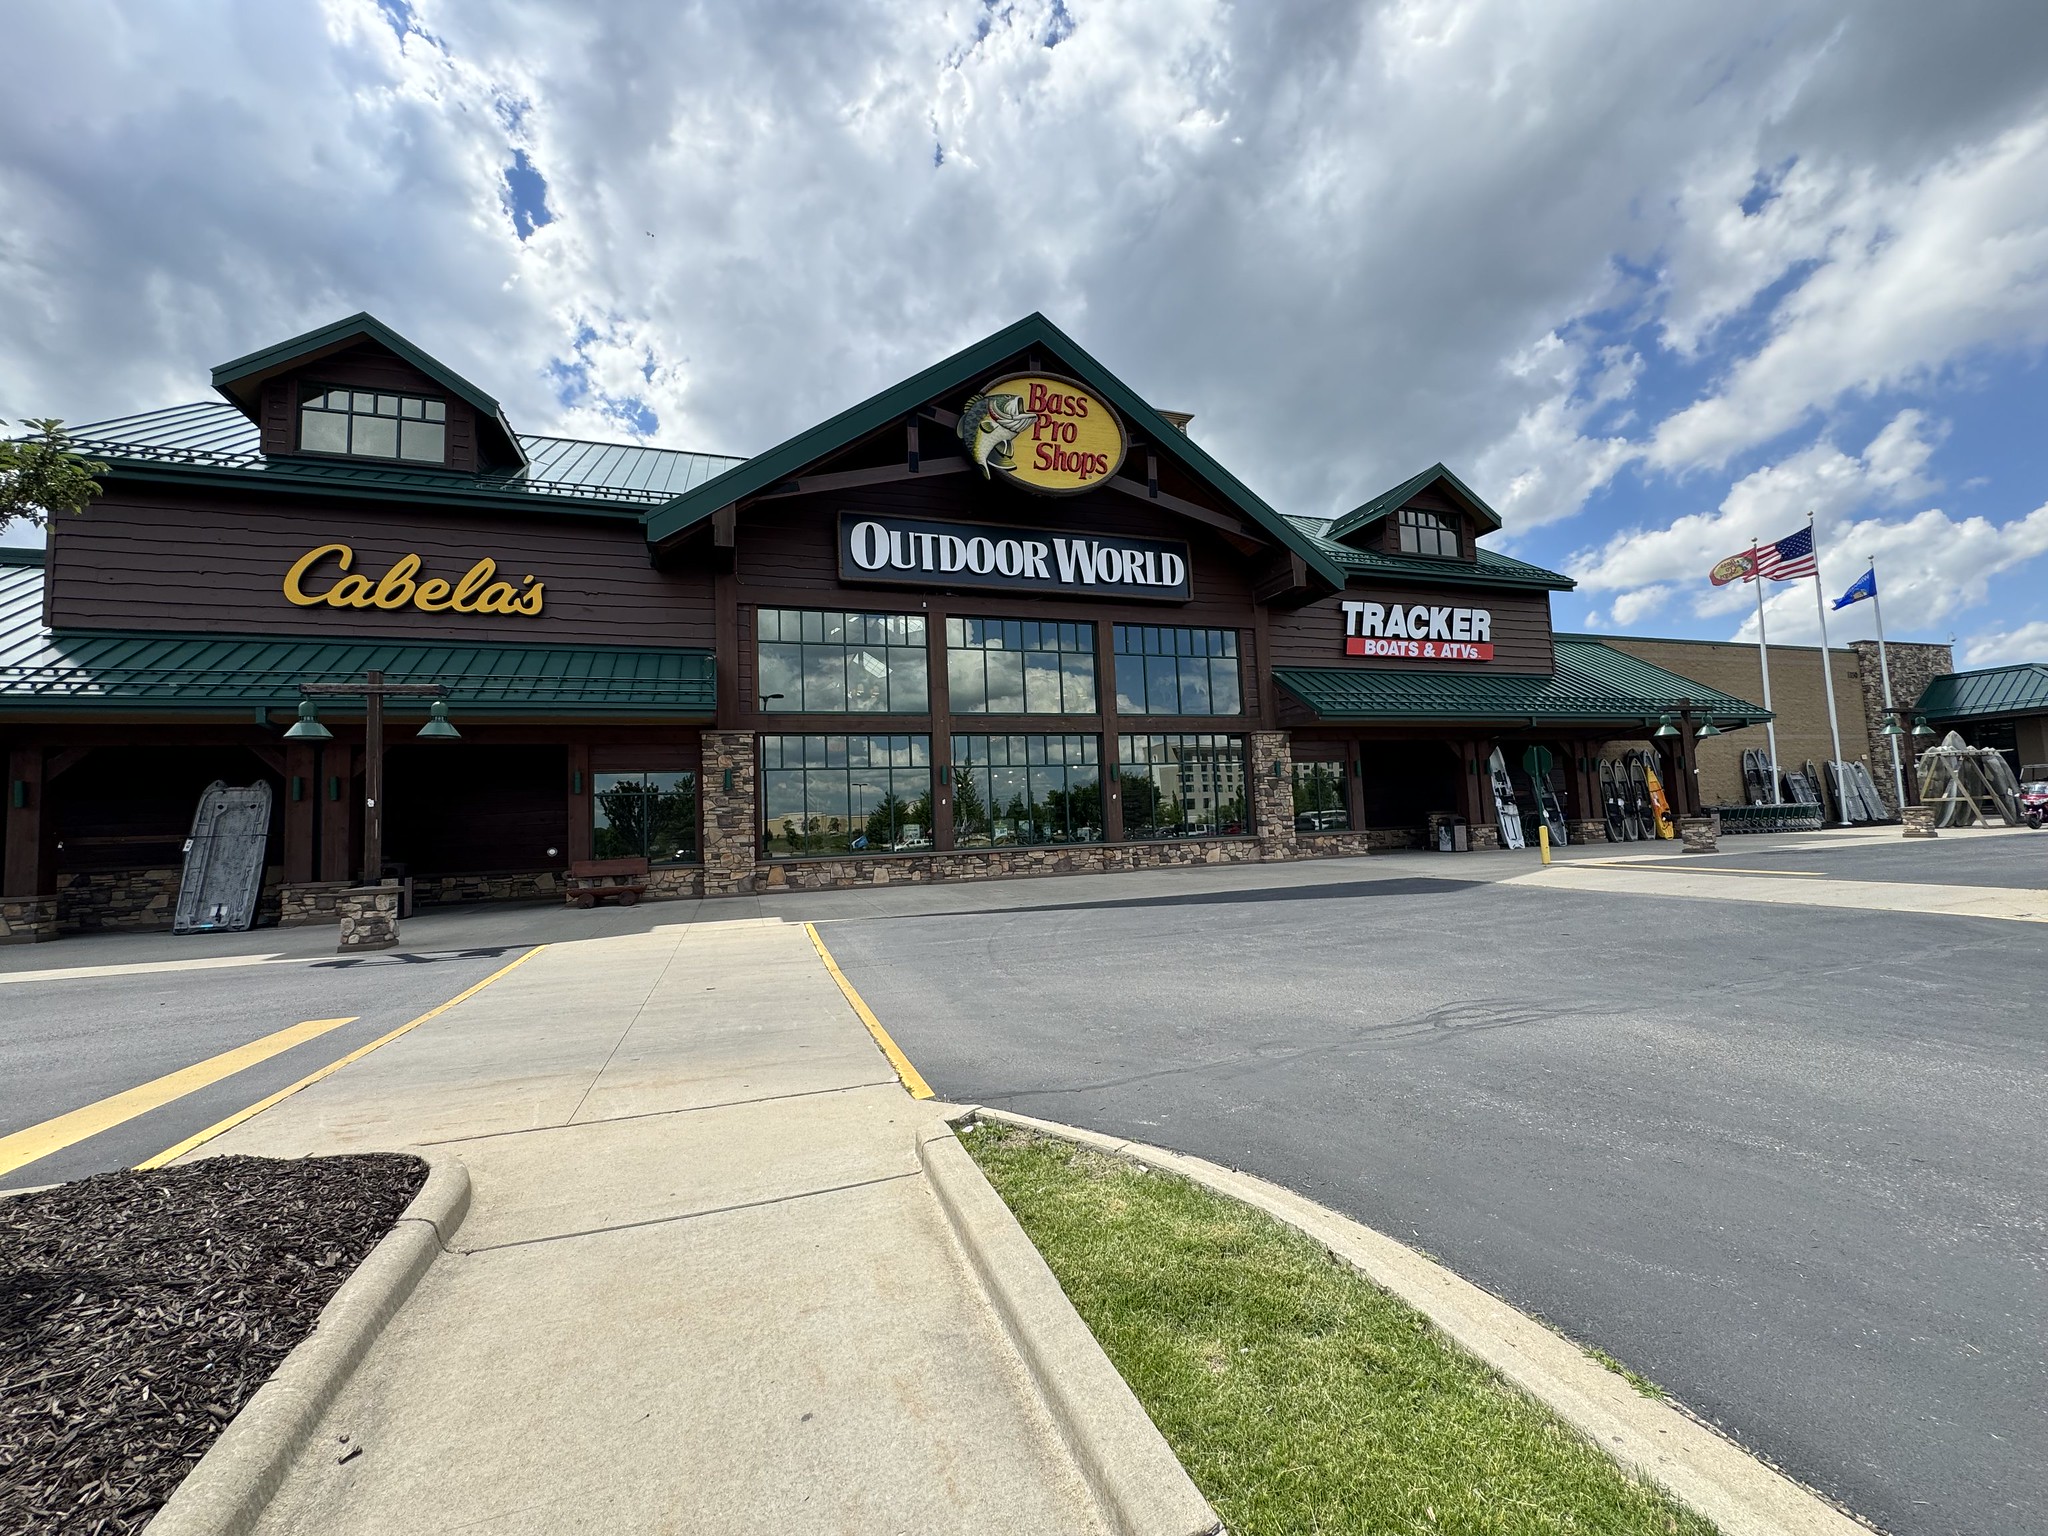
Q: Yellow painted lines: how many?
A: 4